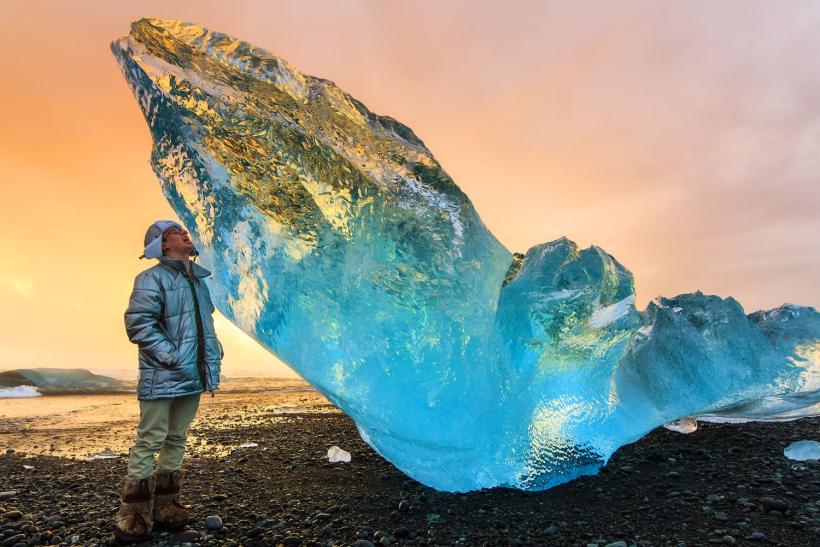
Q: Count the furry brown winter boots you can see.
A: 2